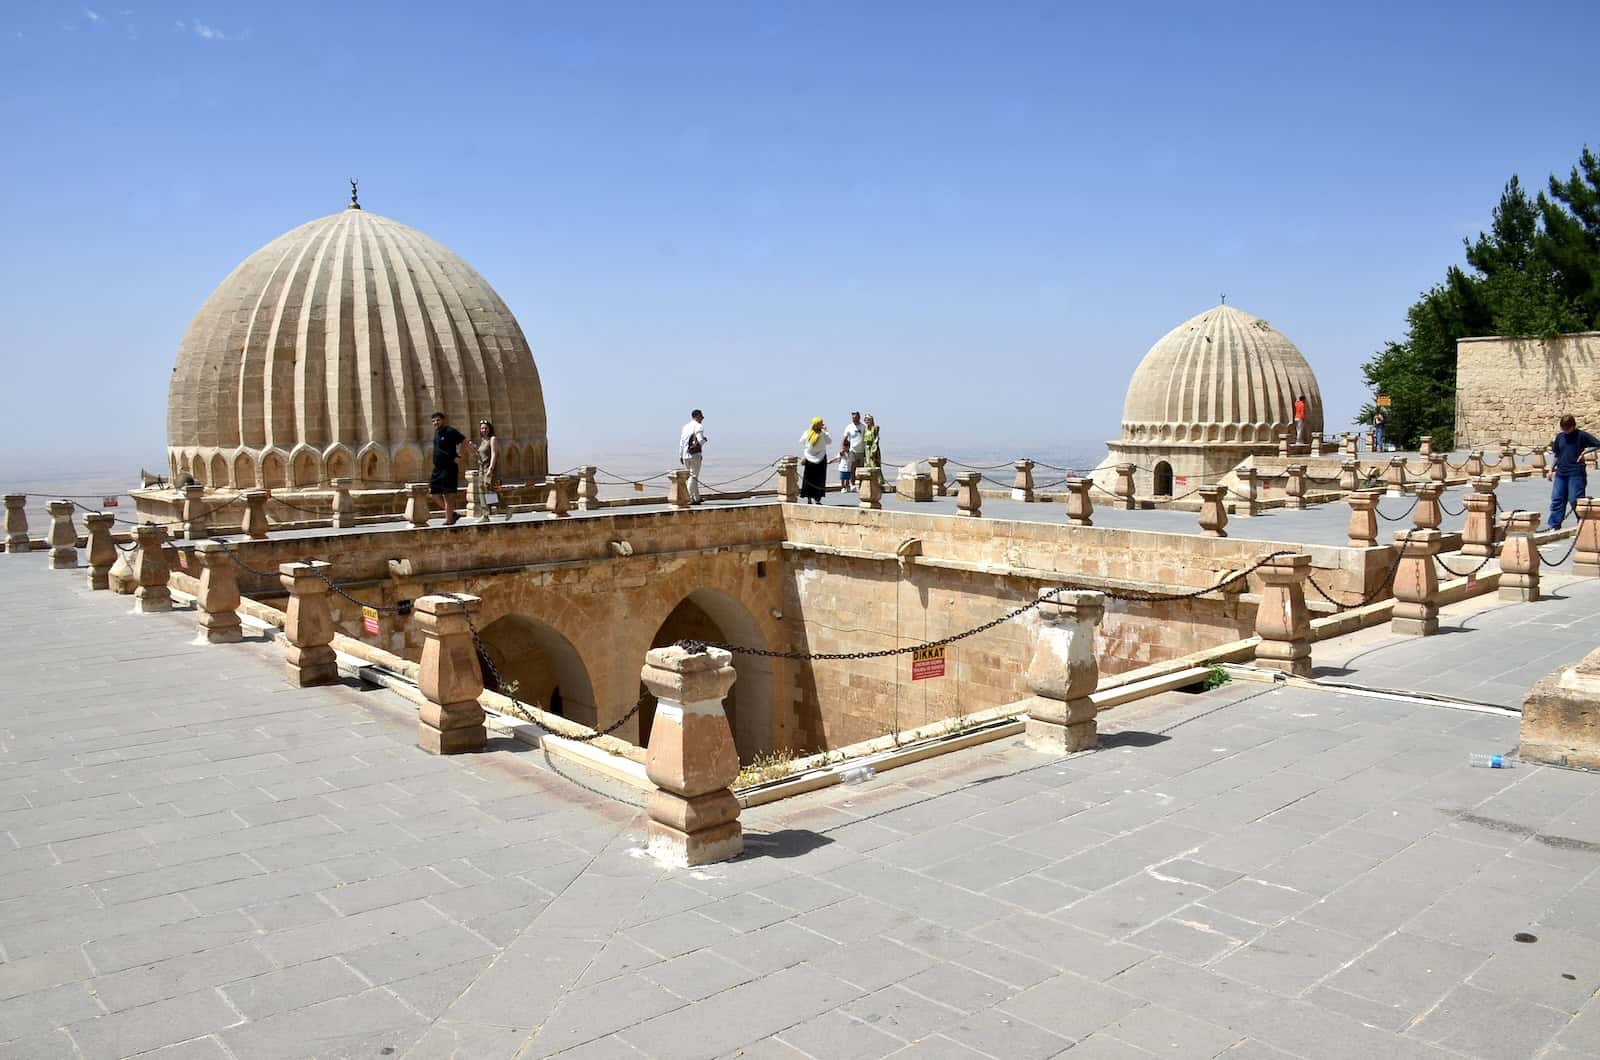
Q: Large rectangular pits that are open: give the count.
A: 1